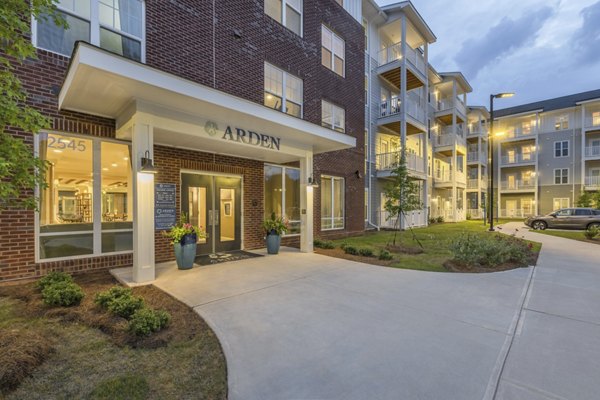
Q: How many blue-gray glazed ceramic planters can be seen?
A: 2